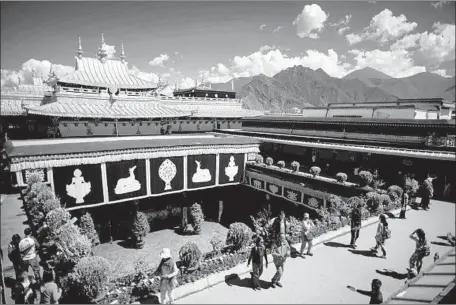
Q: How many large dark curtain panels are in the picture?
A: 5